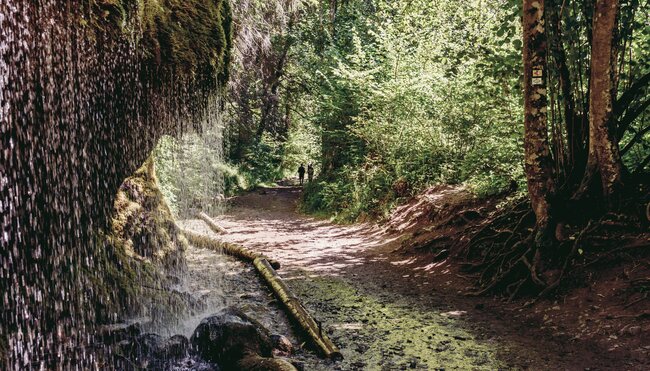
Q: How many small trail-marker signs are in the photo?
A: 2